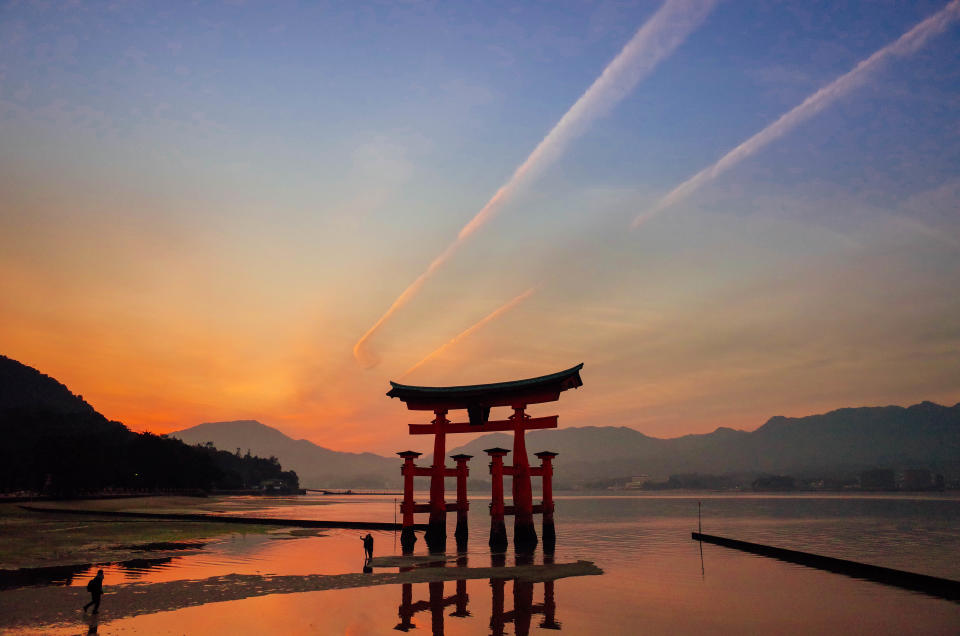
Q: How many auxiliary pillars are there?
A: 4